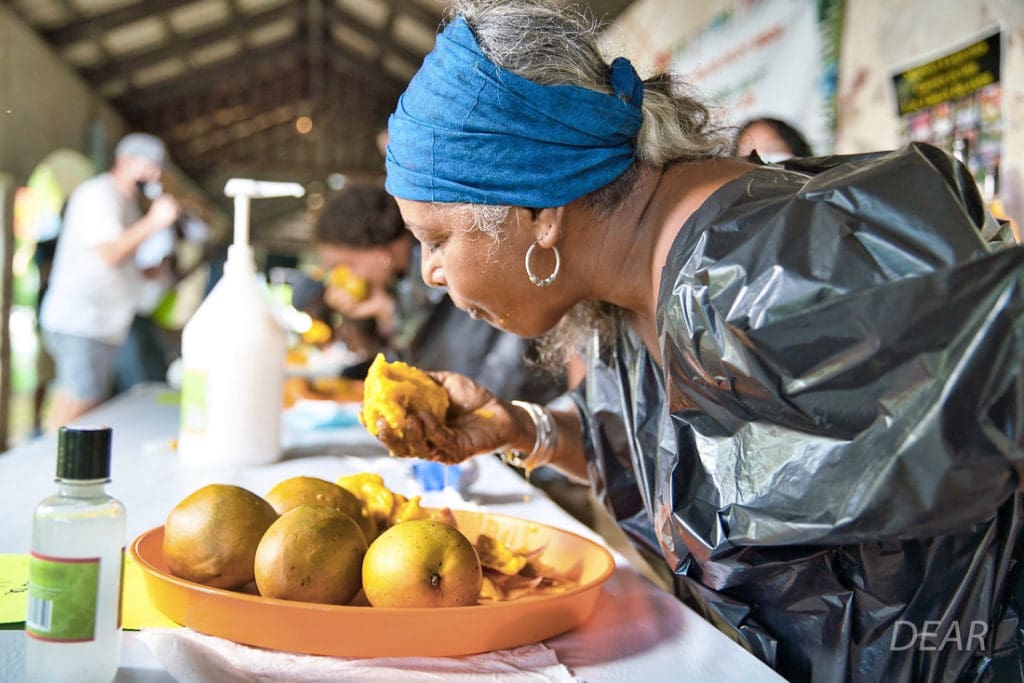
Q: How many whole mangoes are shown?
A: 4